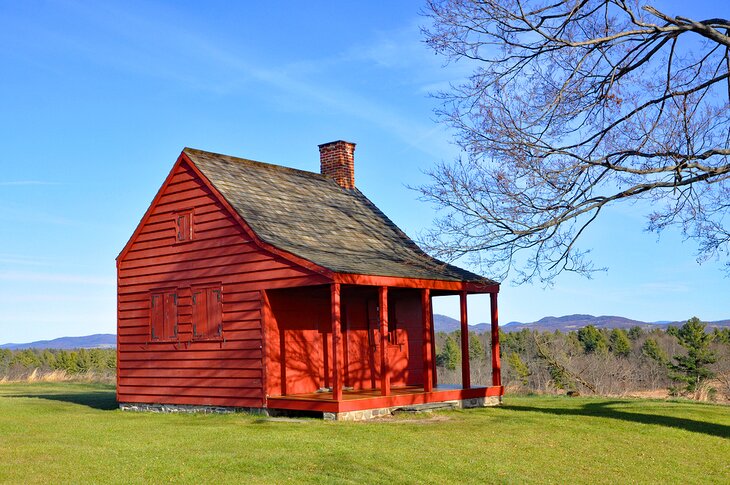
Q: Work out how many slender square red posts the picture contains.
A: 5